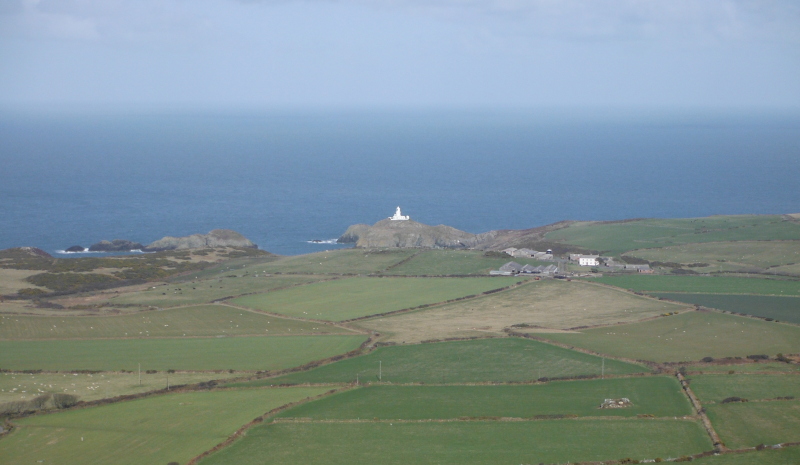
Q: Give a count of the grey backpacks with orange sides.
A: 0